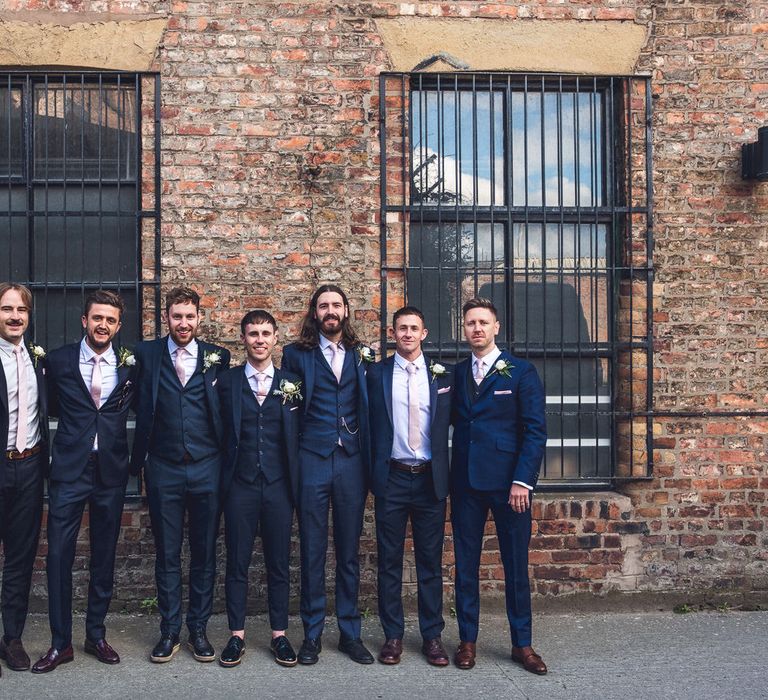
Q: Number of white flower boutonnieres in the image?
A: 7